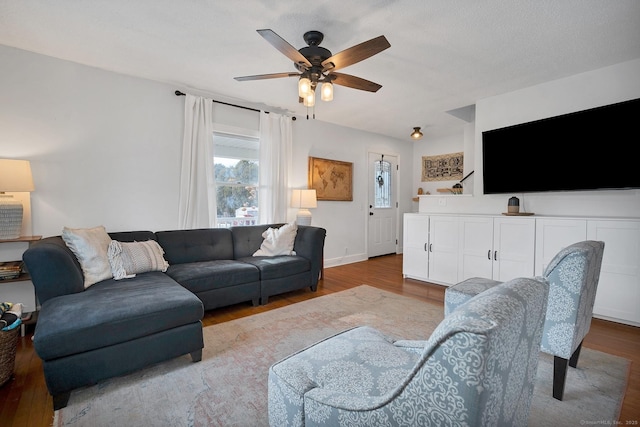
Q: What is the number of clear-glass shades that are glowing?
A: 3